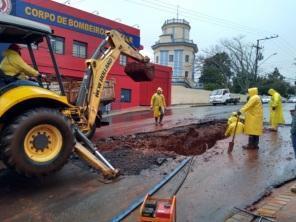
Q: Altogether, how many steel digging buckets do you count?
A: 1